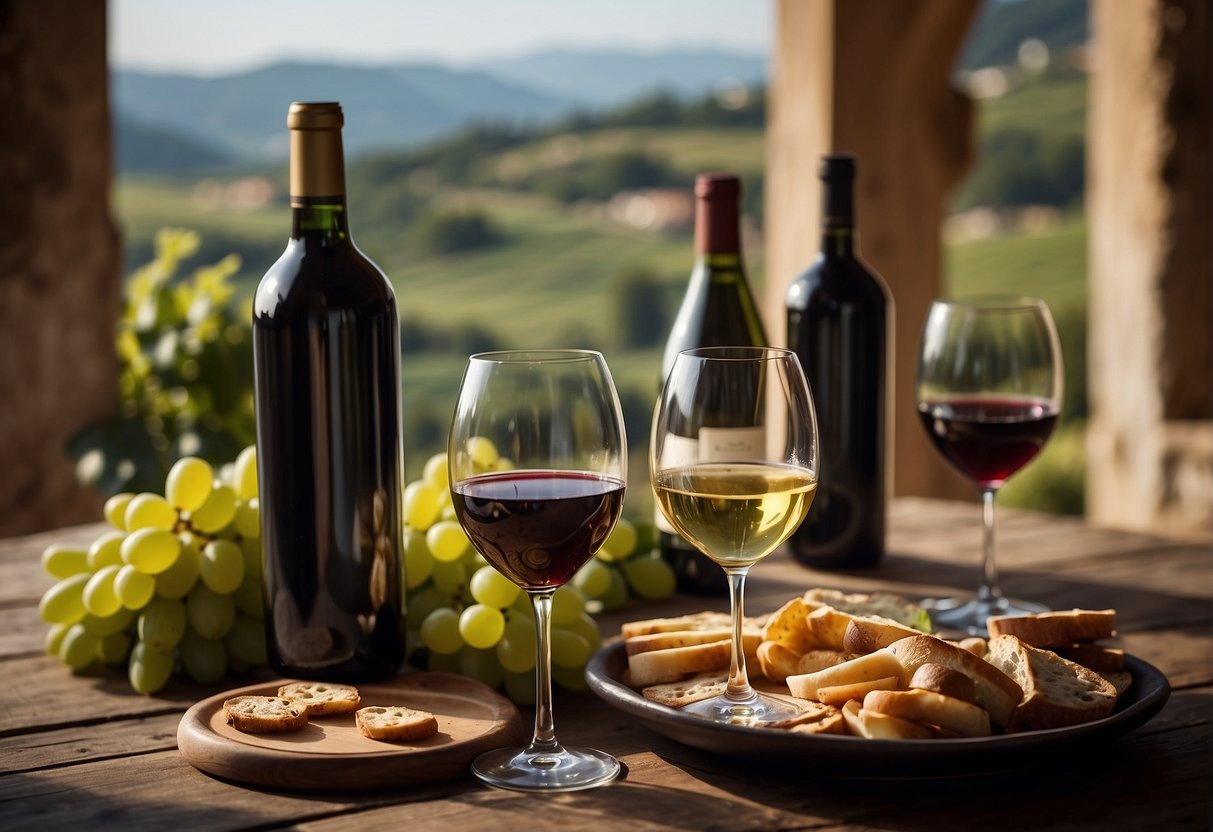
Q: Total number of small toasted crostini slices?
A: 3